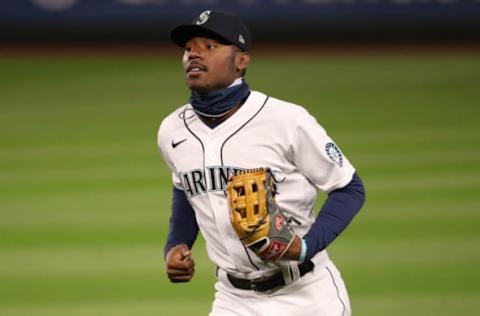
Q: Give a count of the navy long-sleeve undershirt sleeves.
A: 2